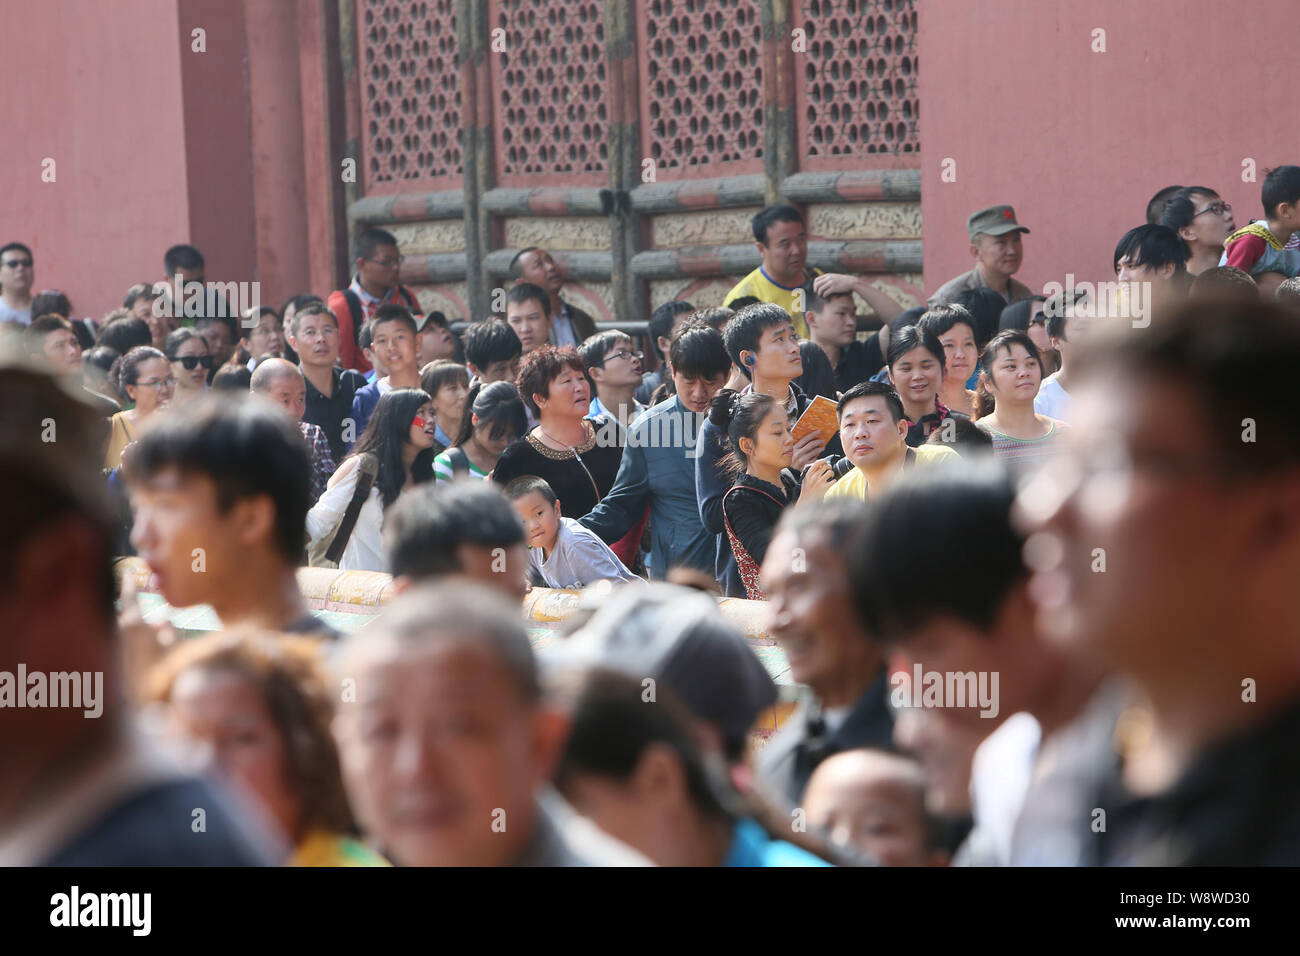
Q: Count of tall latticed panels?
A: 4